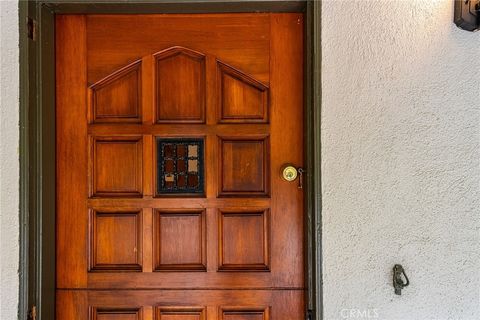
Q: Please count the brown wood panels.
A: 11